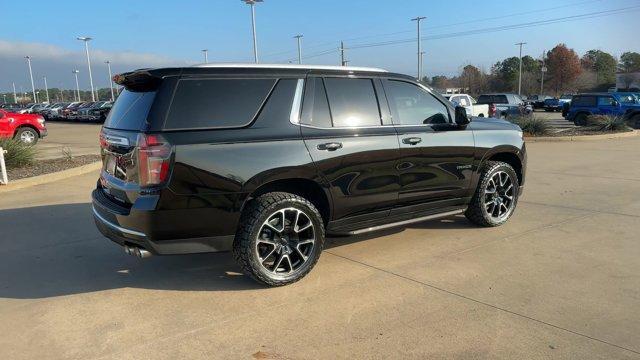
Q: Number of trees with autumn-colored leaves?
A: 1